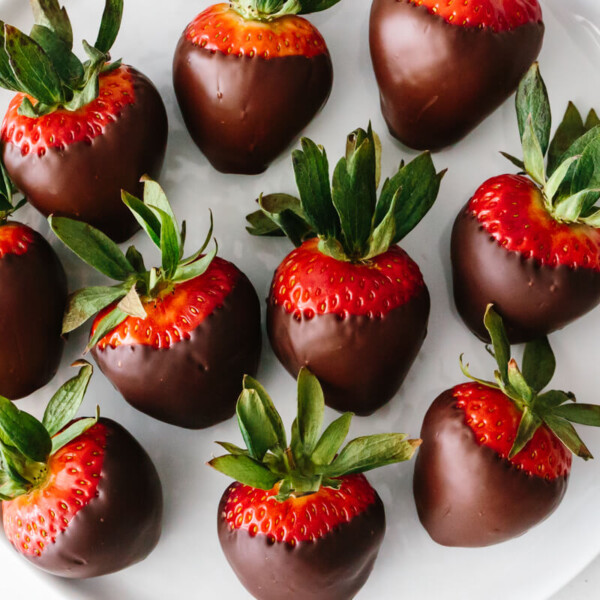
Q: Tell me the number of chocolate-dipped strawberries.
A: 10